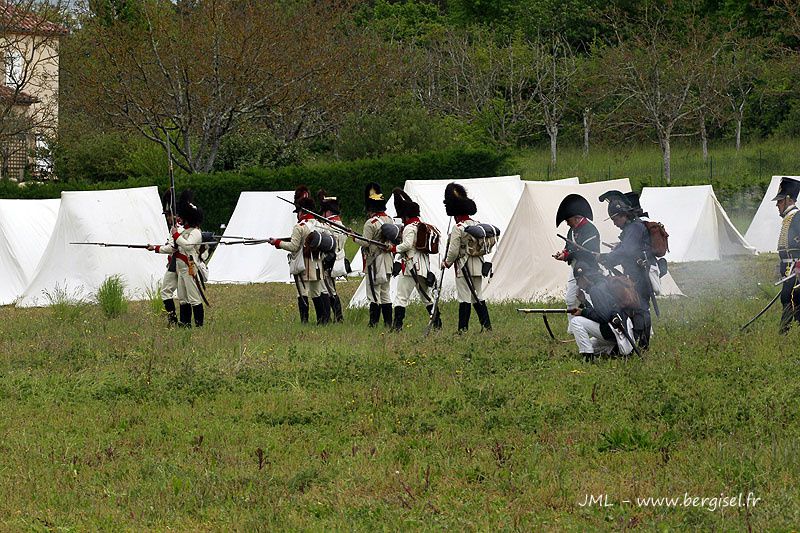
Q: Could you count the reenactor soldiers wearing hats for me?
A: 12